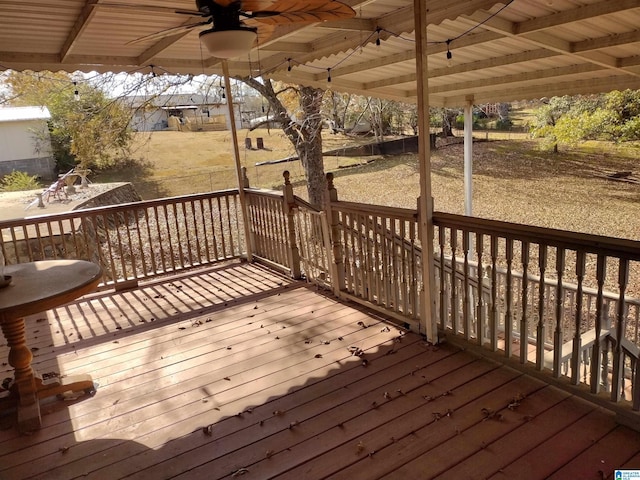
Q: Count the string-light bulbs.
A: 7